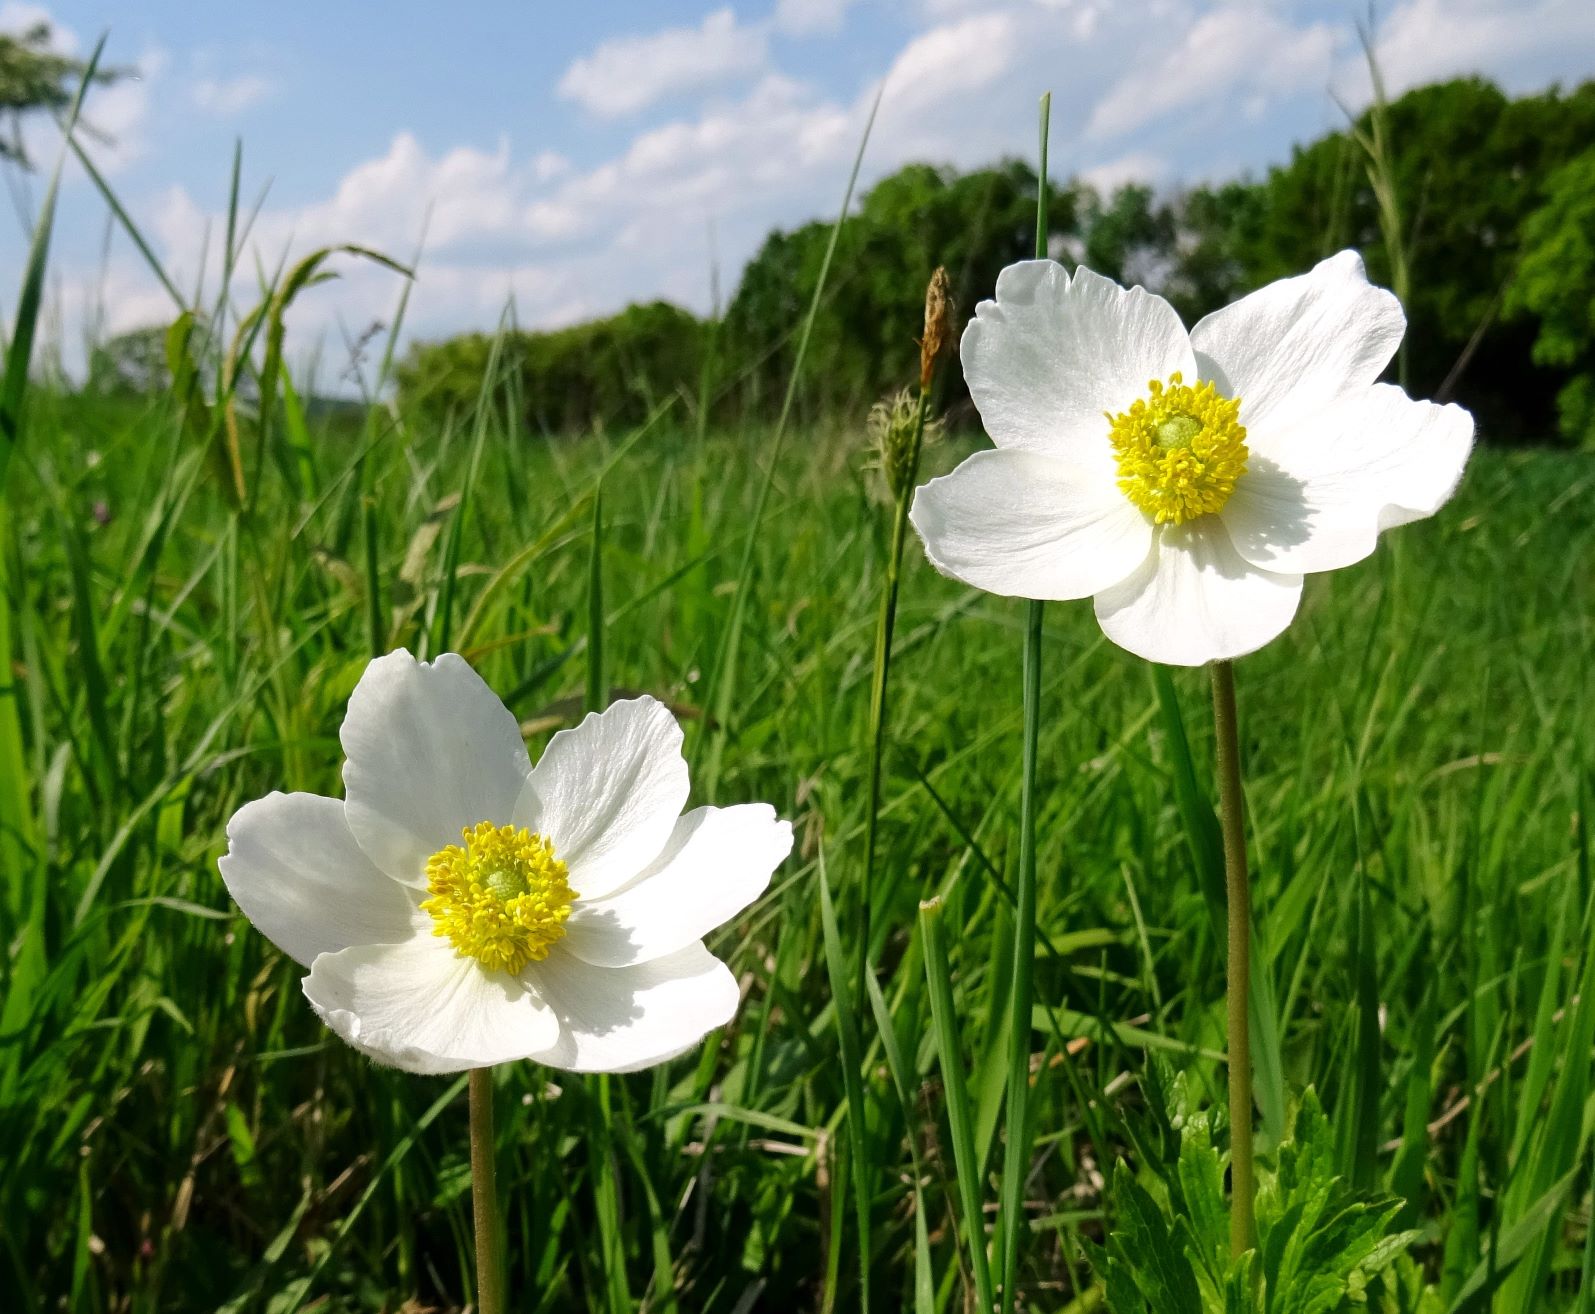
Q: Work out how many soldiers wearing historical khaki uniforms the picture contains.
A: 0